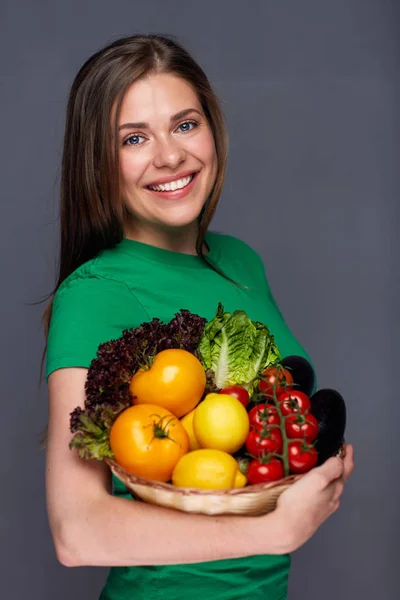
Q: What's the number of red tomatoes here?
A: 8